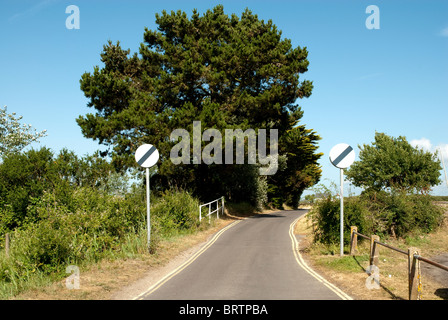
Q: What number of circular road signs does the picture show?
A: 2